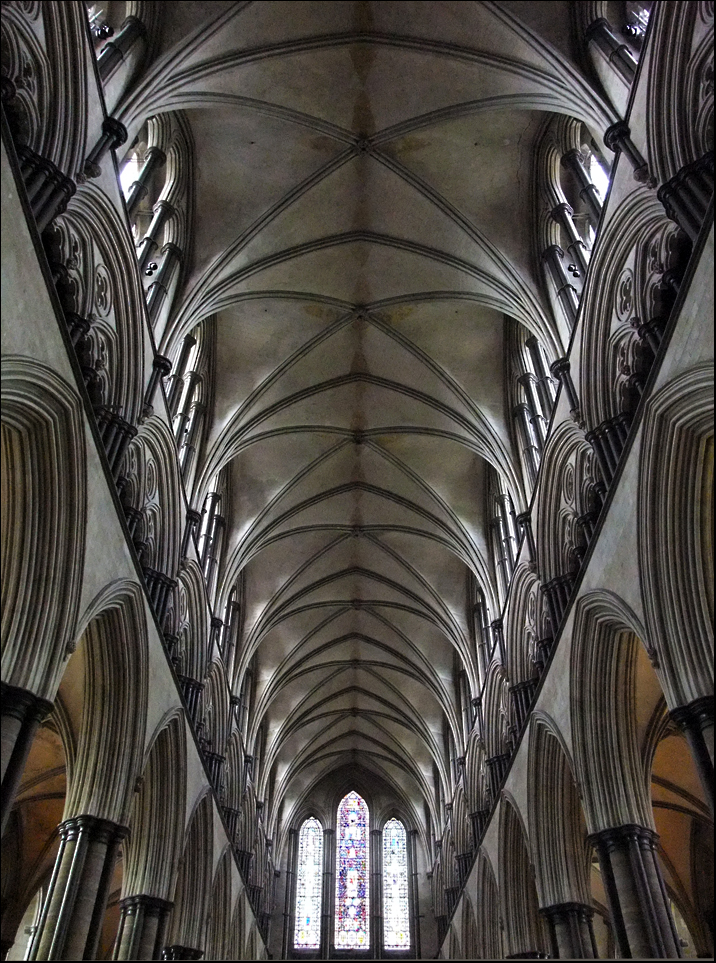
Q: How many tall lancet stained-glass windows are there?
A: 3